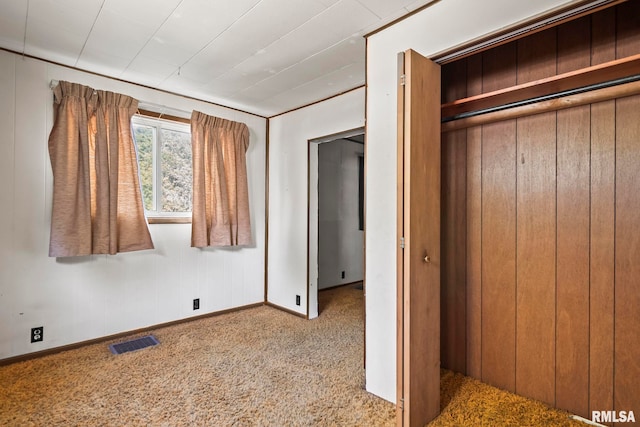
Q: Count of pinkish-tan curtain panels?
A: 2